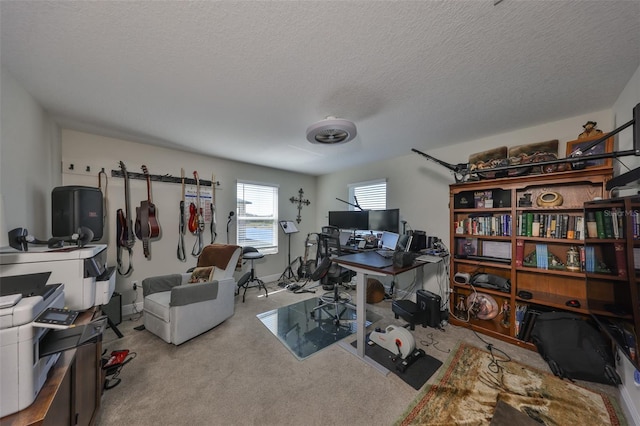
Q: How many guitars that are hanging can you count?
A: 5